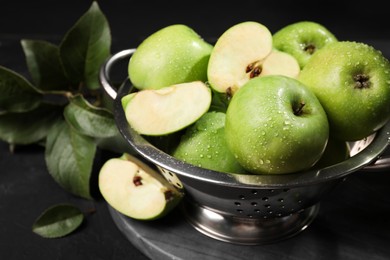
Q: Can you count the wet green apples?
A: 5